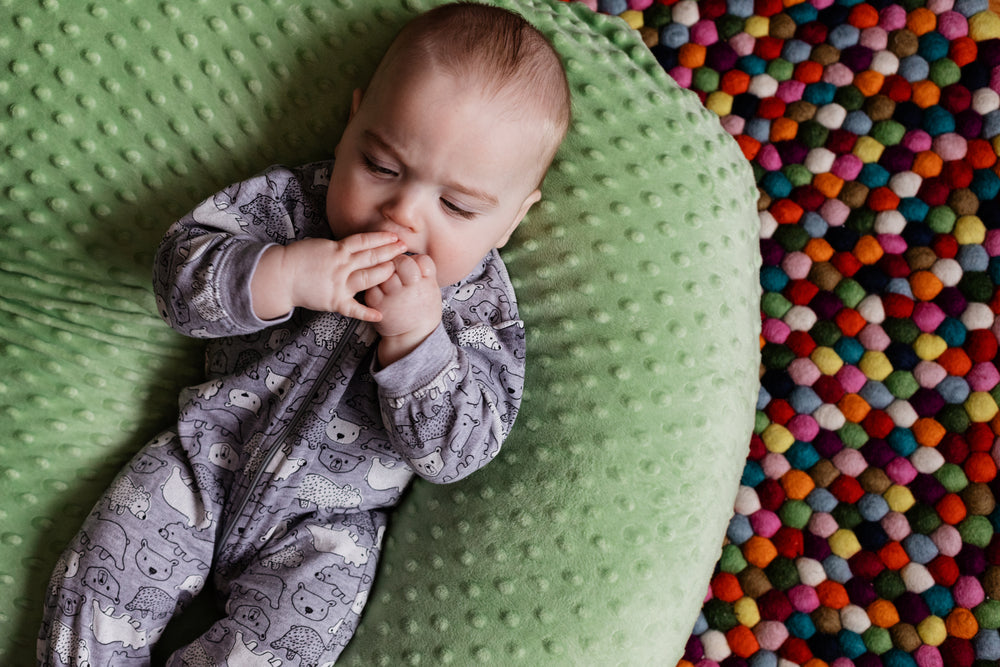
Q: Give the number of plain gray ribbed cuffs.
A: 2